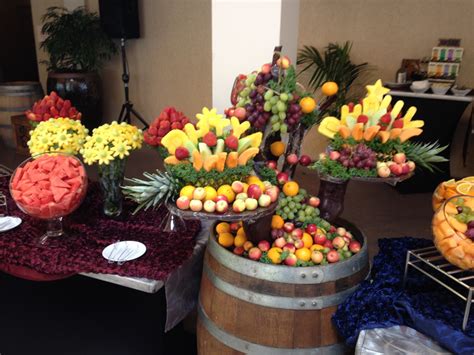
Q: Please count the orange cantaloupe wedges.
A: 12